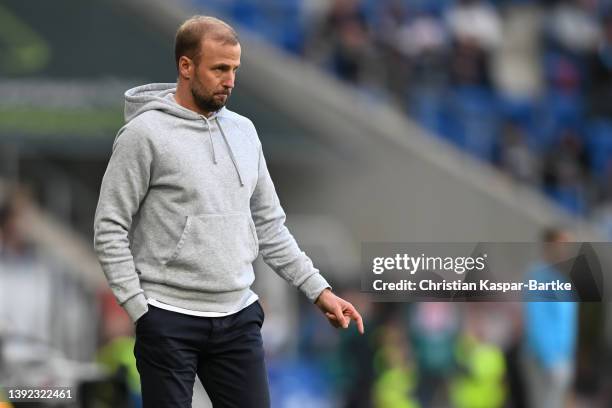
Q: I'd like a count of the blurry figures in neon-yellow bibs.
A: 3